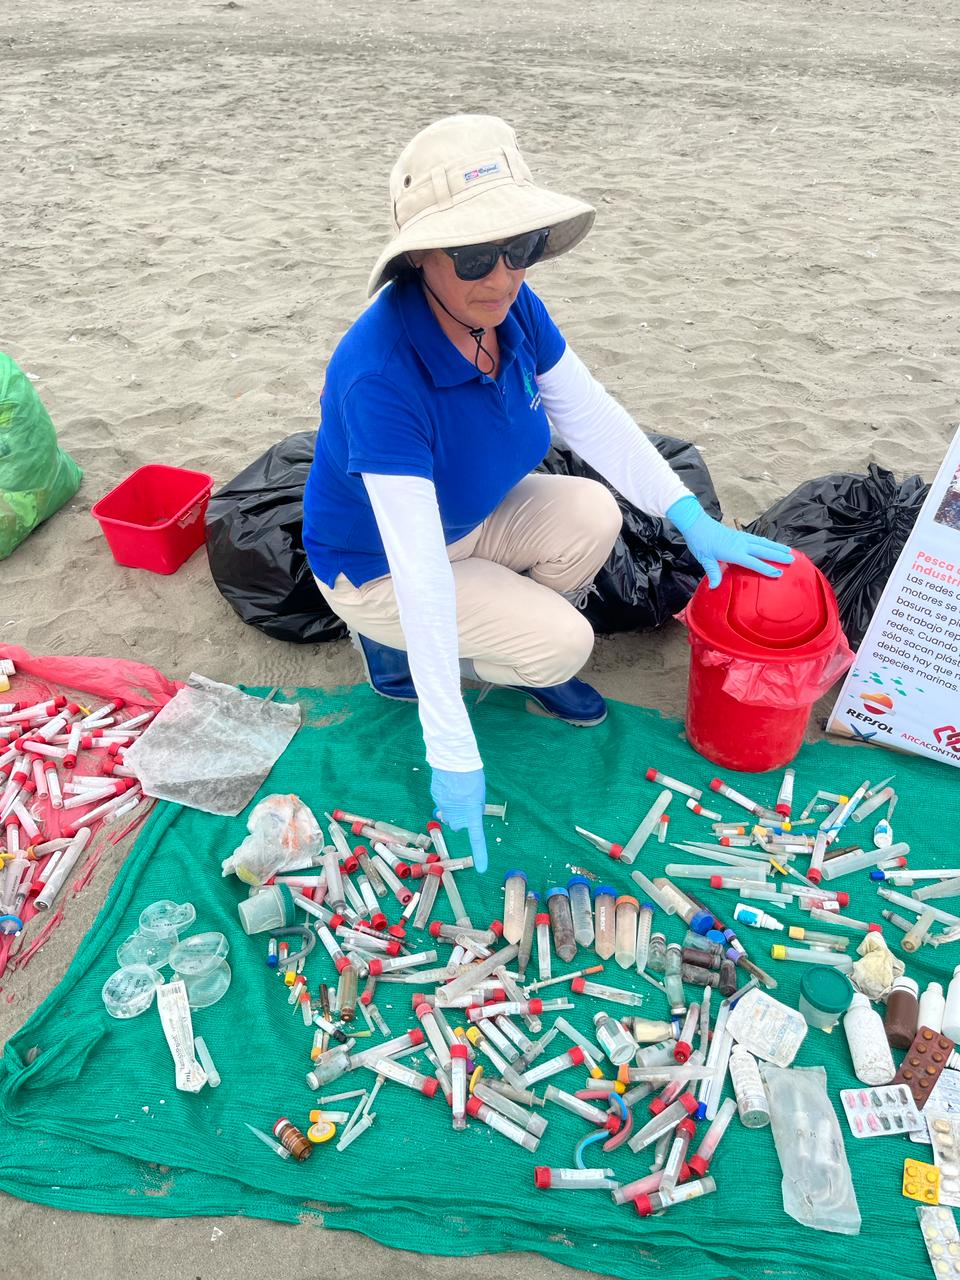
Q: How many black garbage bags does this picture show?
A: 3